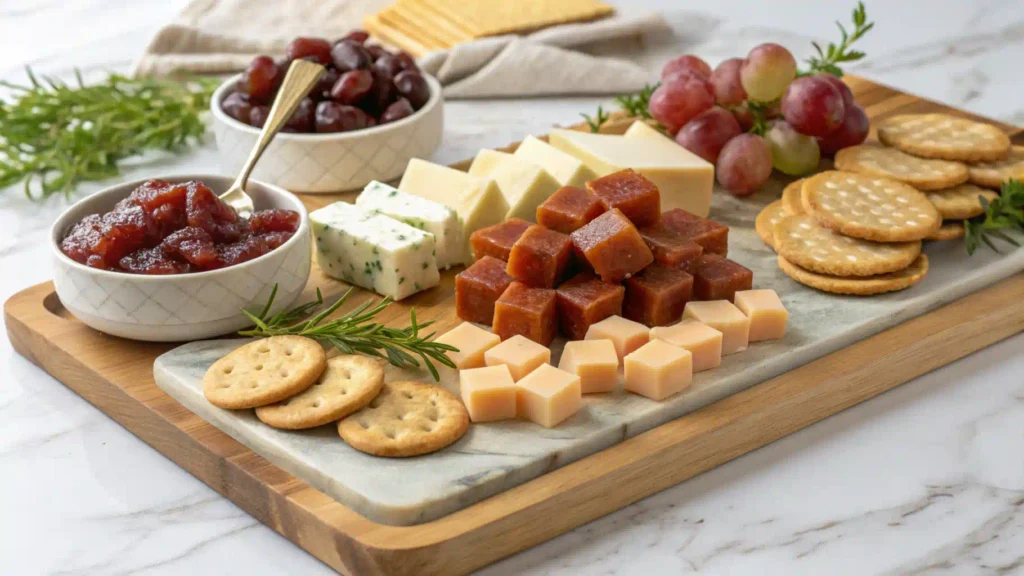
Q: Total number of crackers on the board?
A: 13